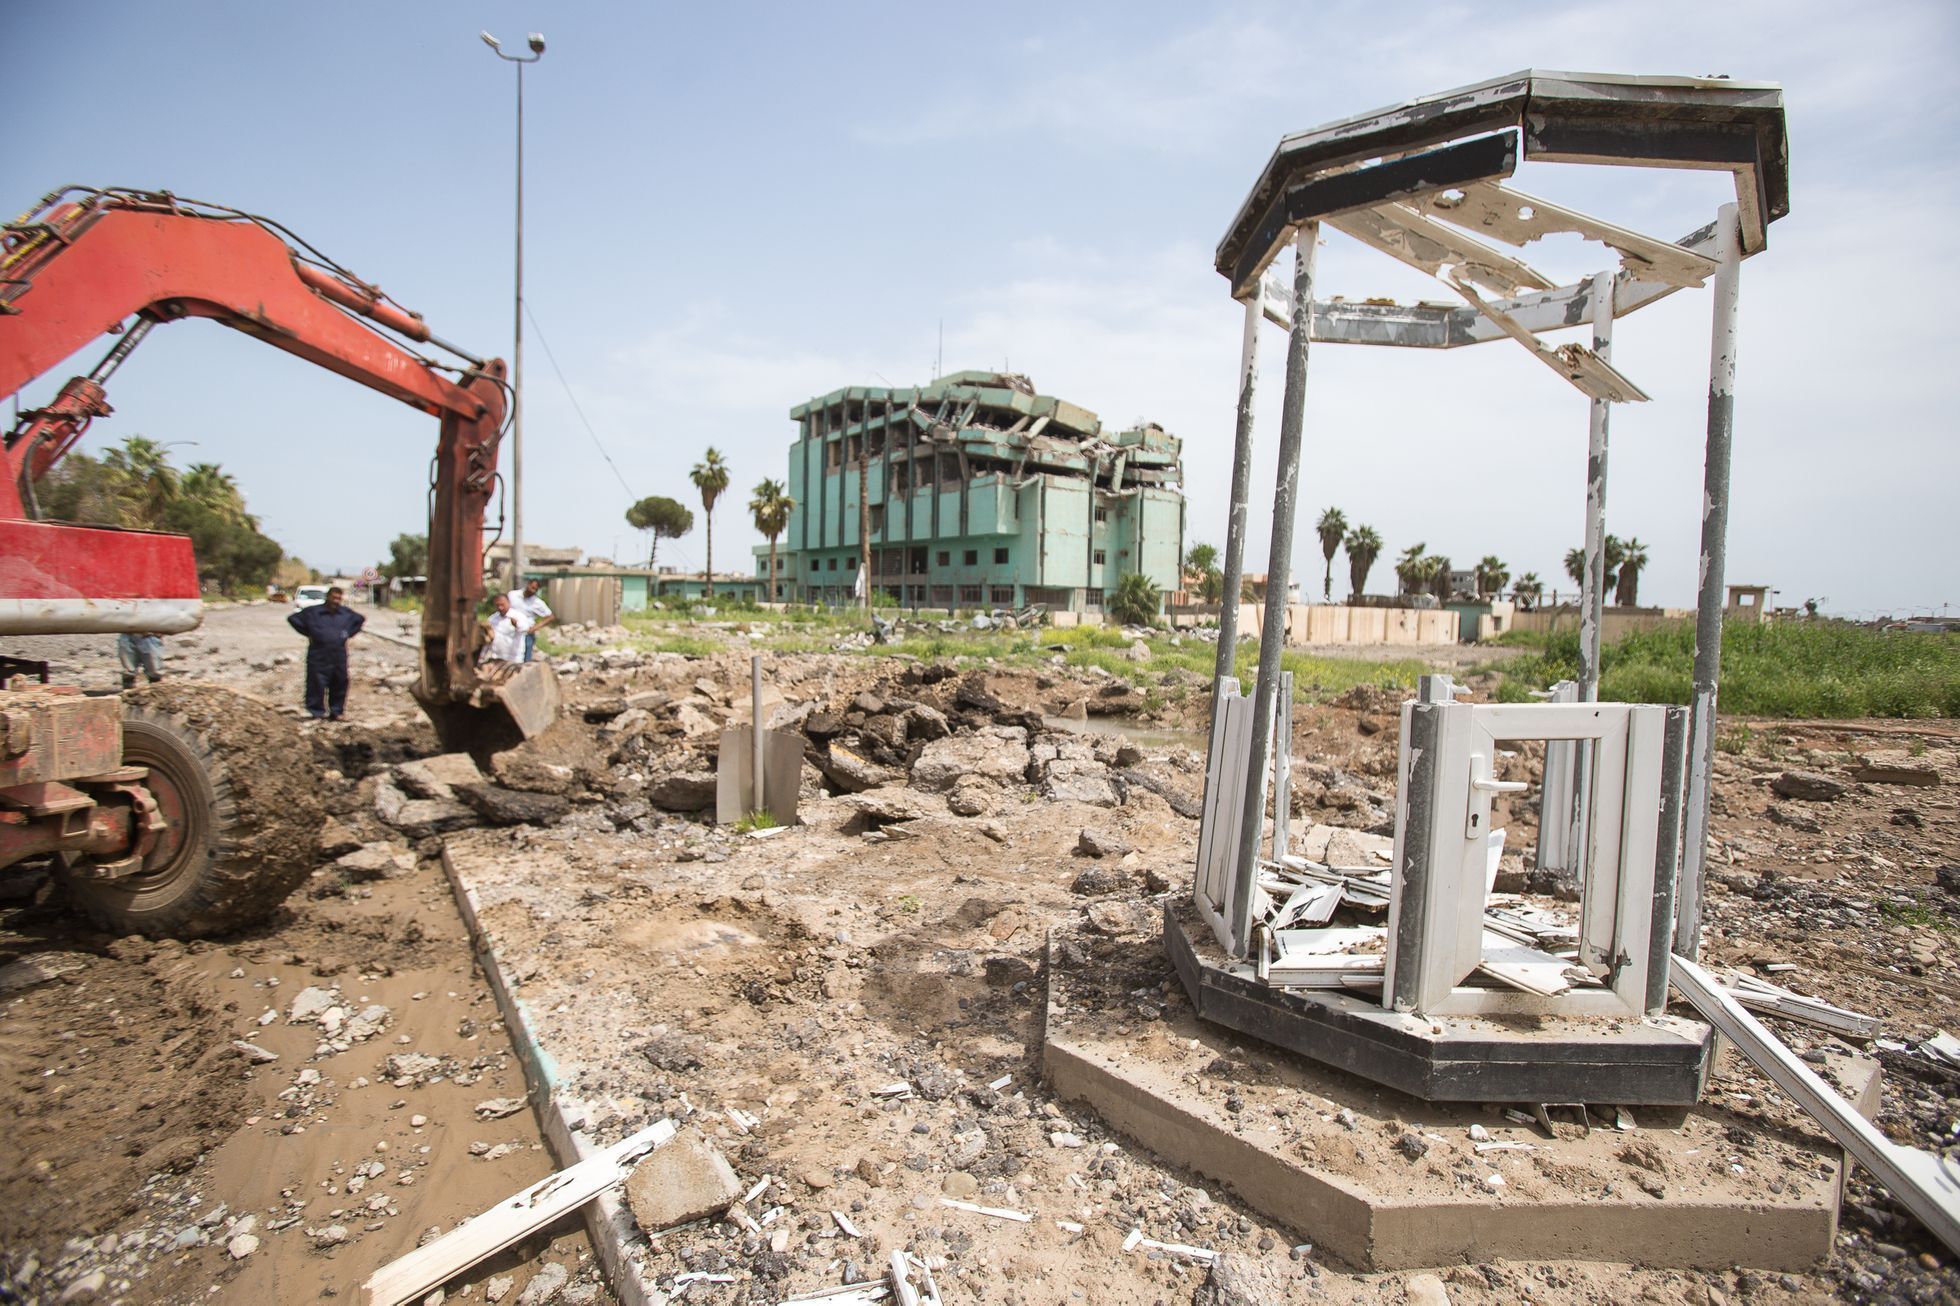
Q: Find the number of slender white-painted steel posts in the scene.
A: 4